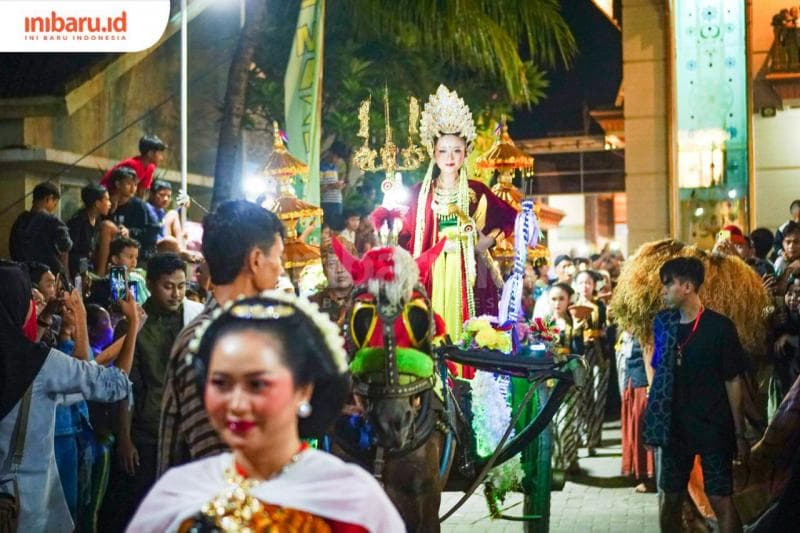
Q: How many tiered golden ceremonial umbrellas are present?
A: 2